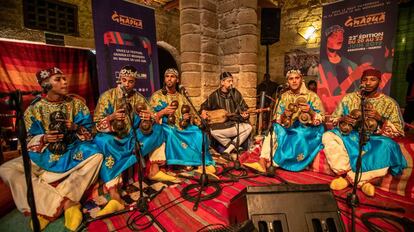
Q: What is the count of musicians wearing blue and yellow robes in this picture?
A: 5